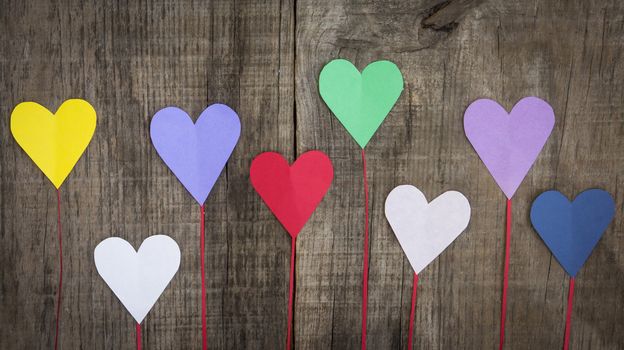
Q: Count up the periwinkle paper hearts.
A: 1